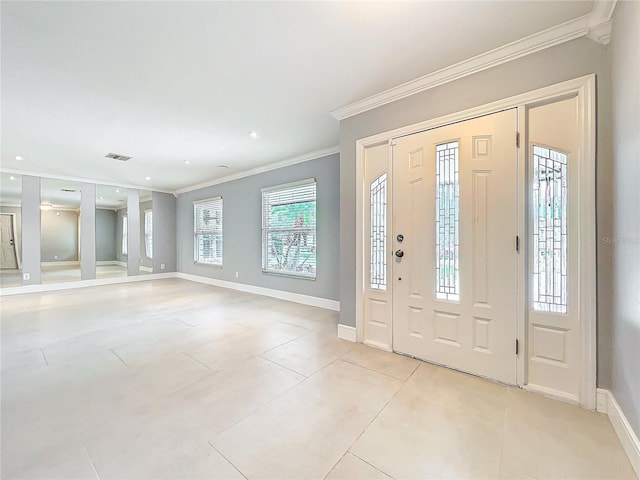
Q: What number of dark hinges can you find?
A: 3